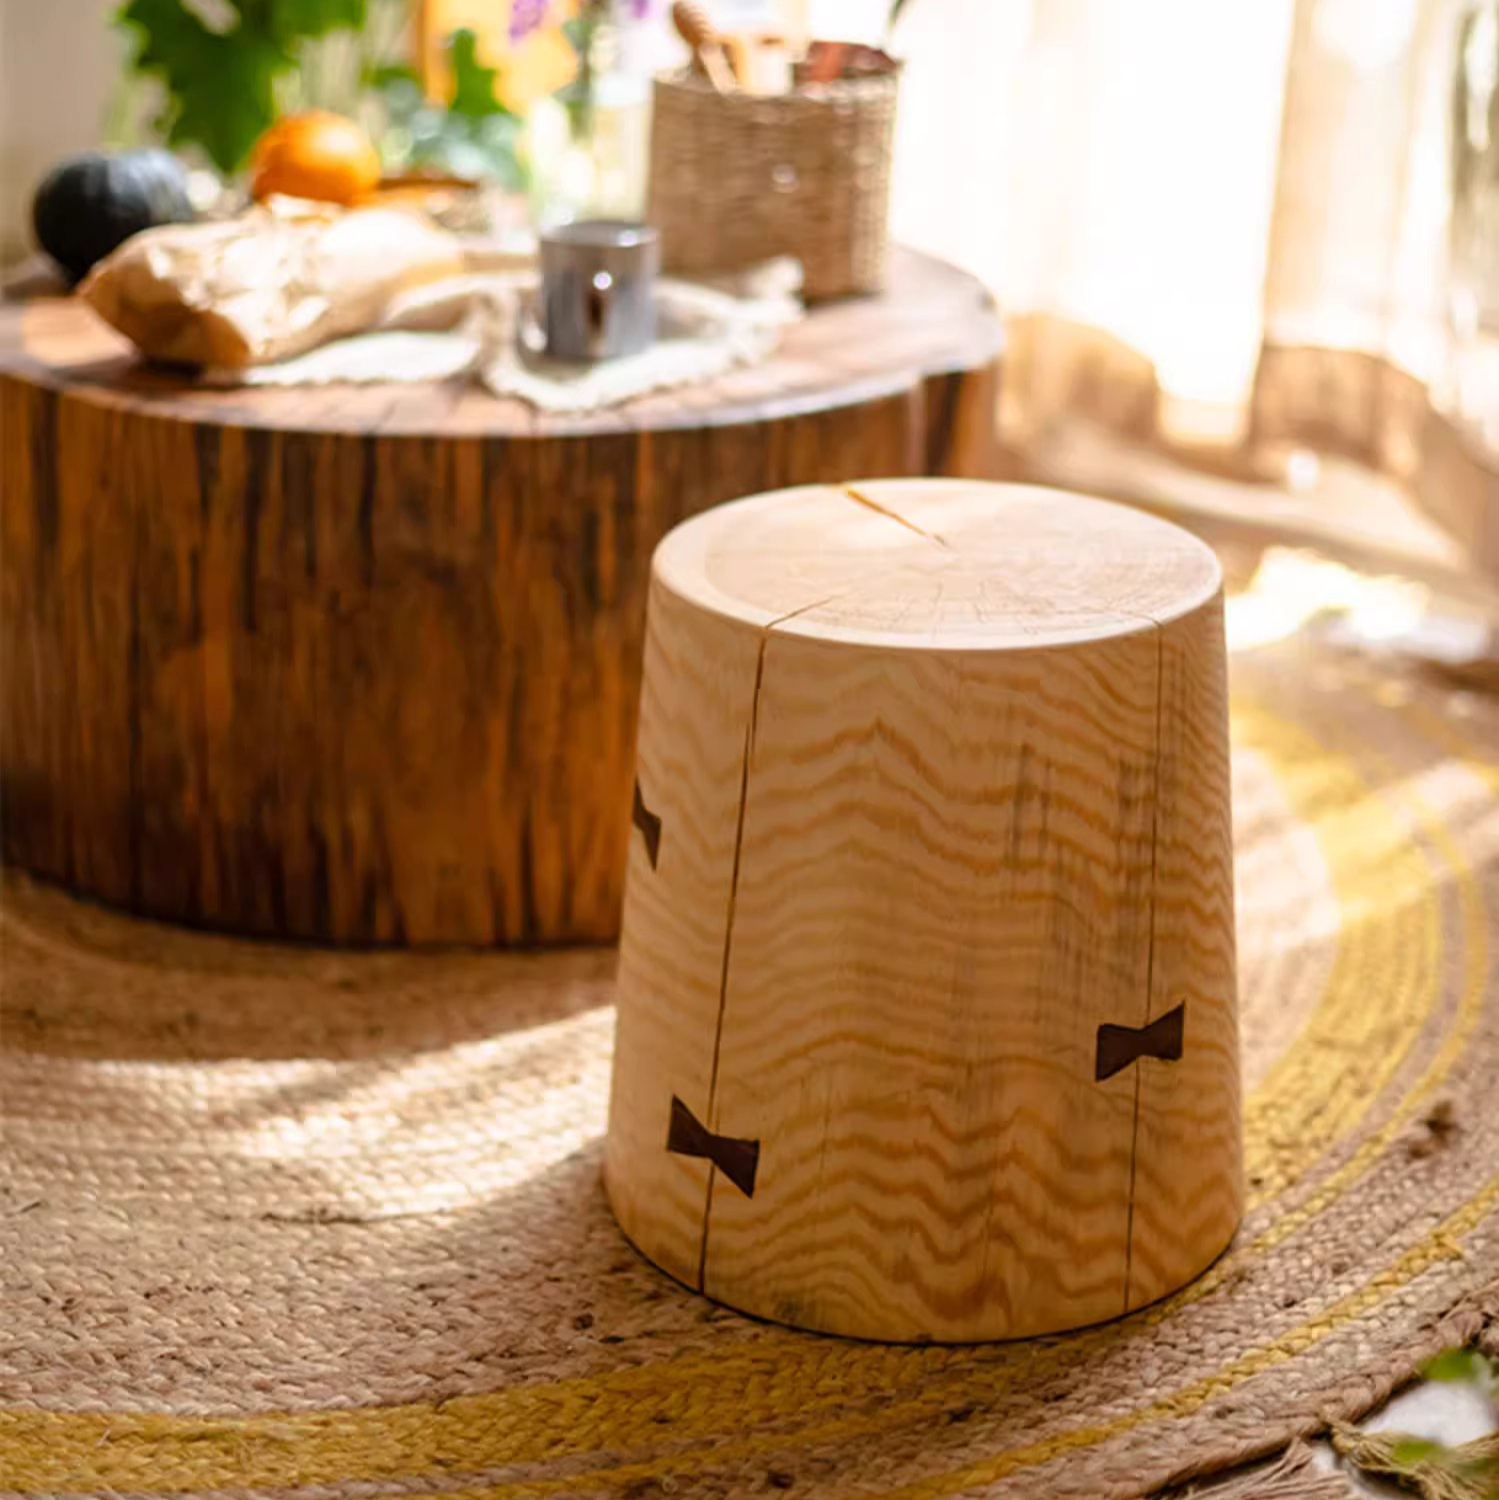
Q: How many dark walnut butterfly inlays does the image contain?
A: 3